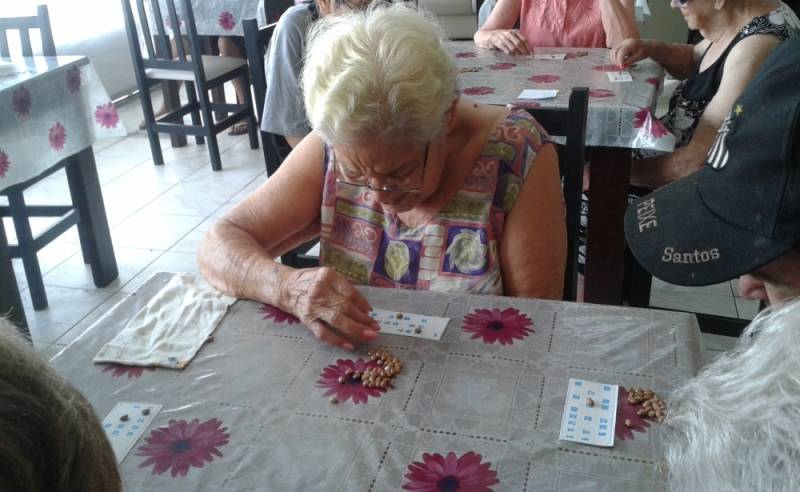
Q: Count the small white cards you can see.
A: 6